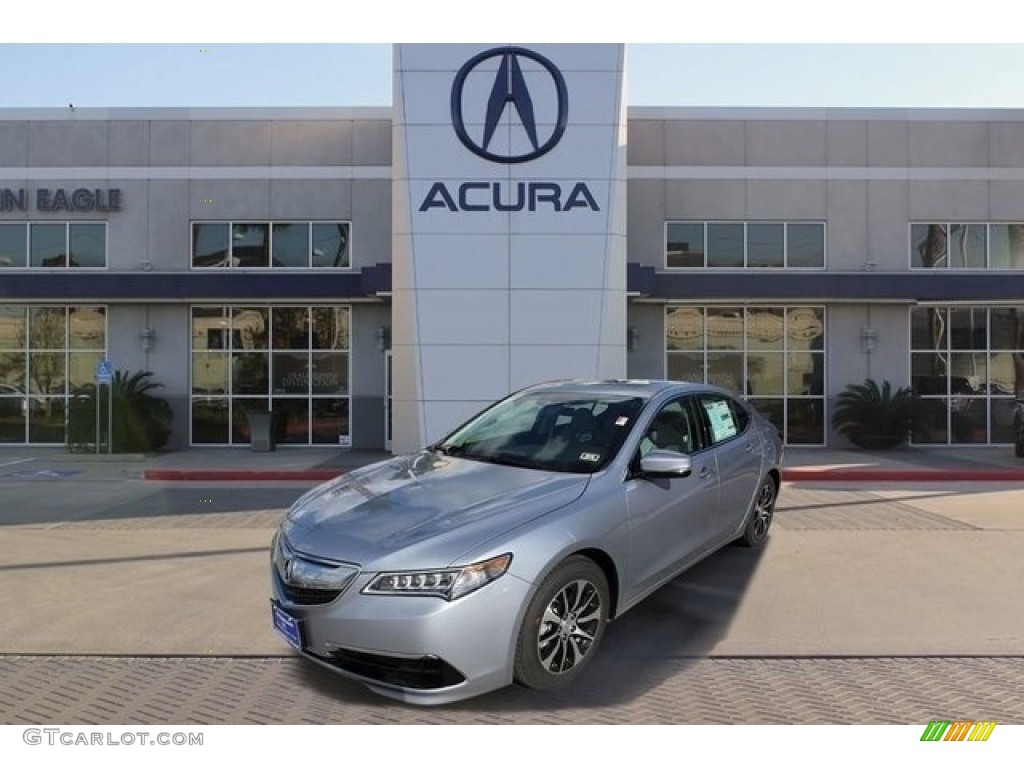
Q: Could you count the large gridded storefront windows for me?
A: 4